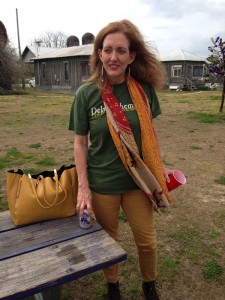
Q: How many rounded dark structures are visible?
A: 3